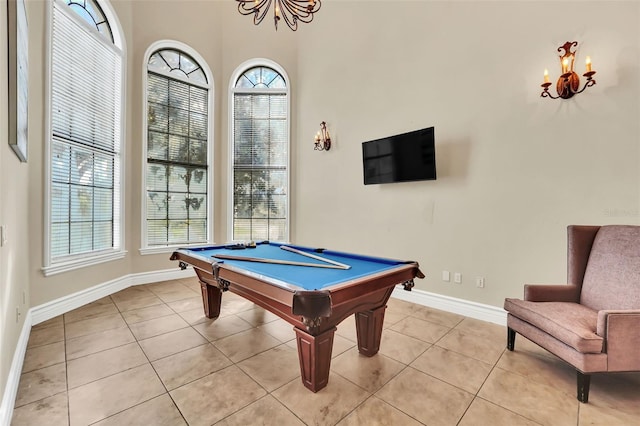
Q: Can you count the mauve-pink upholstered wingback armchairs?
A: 1